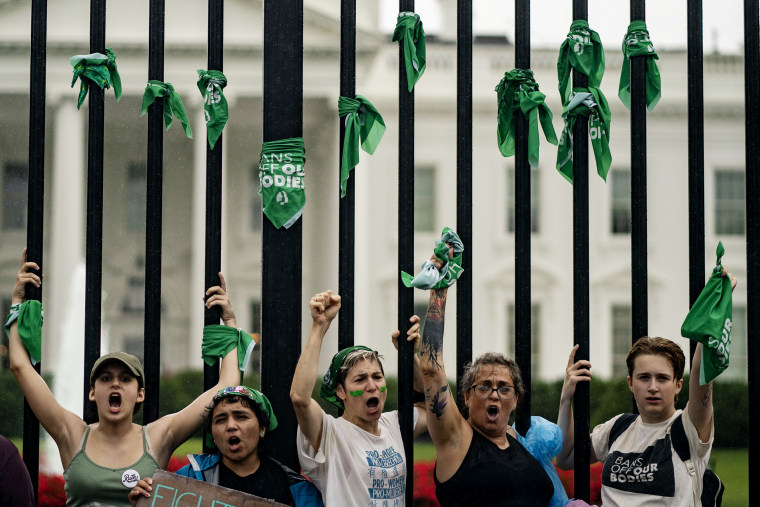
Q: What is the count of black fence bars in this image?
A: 13